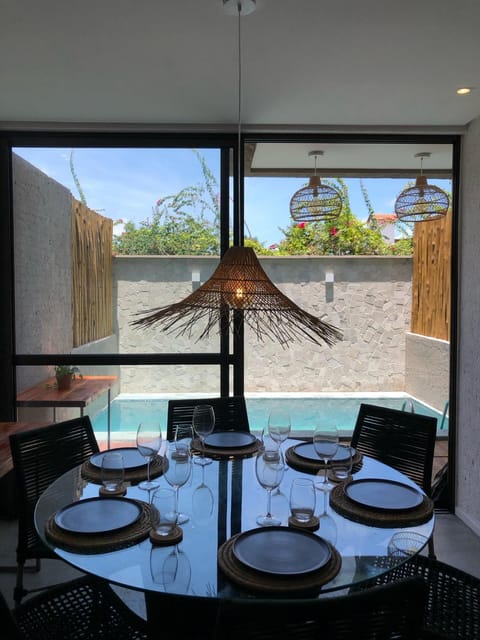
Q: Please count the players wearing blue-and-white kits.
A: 0